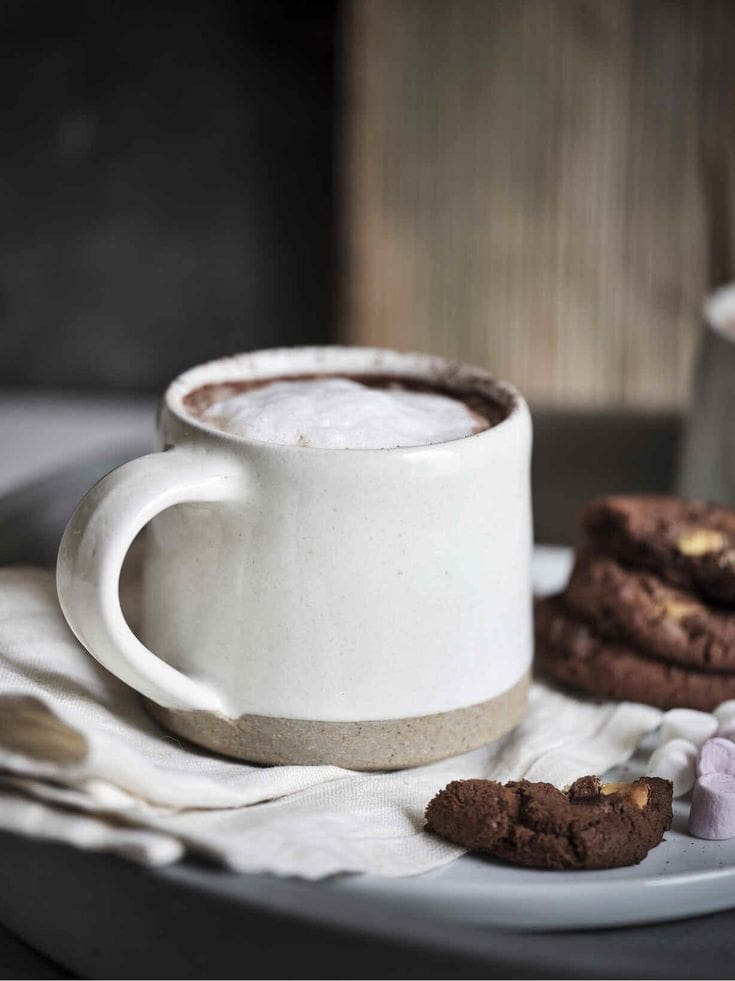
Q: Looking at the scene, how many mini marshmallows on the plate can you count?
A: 6